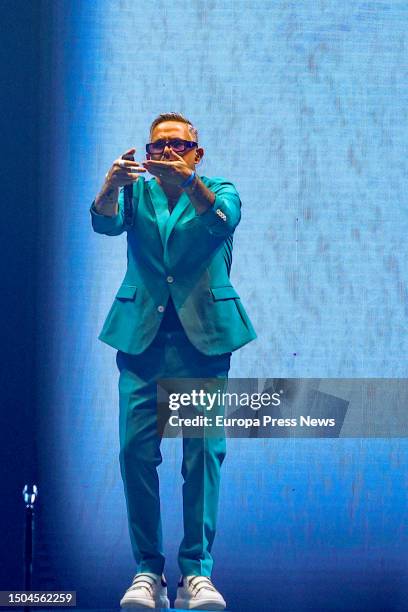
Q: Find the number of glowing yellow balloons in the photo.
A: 0